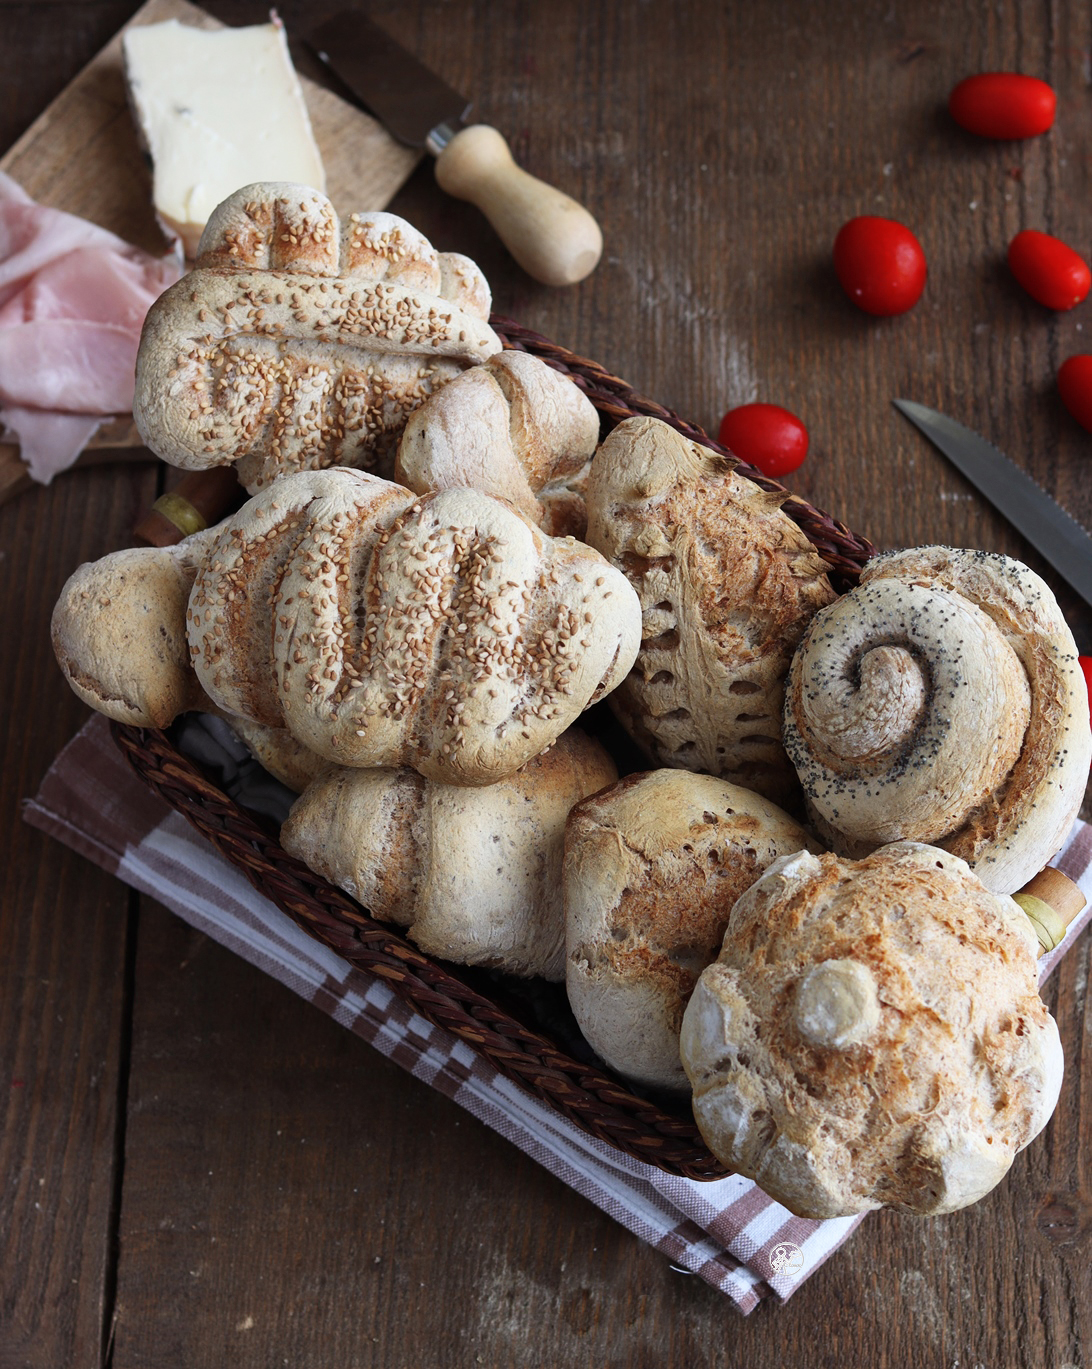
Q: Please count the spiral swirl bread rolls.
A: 1